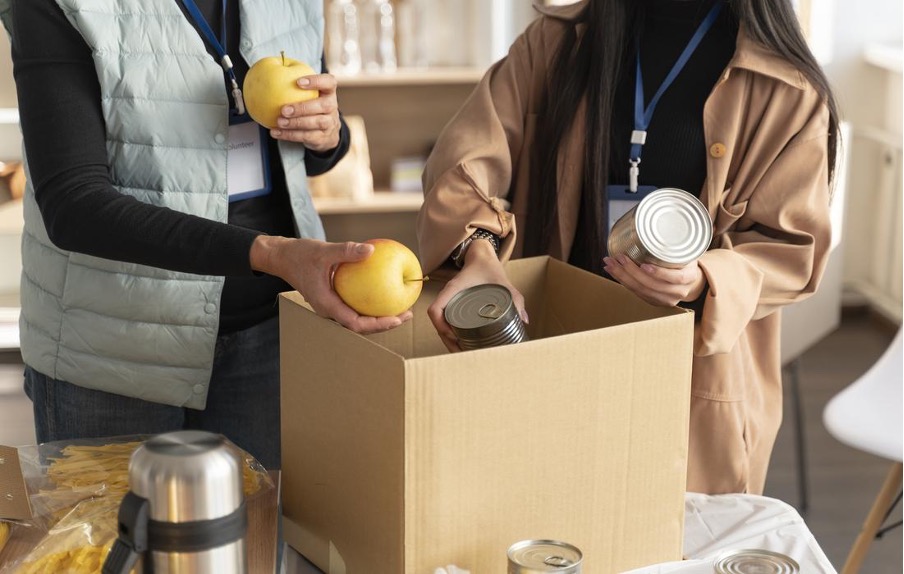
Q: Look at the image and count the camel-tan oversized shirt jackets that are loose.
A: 1